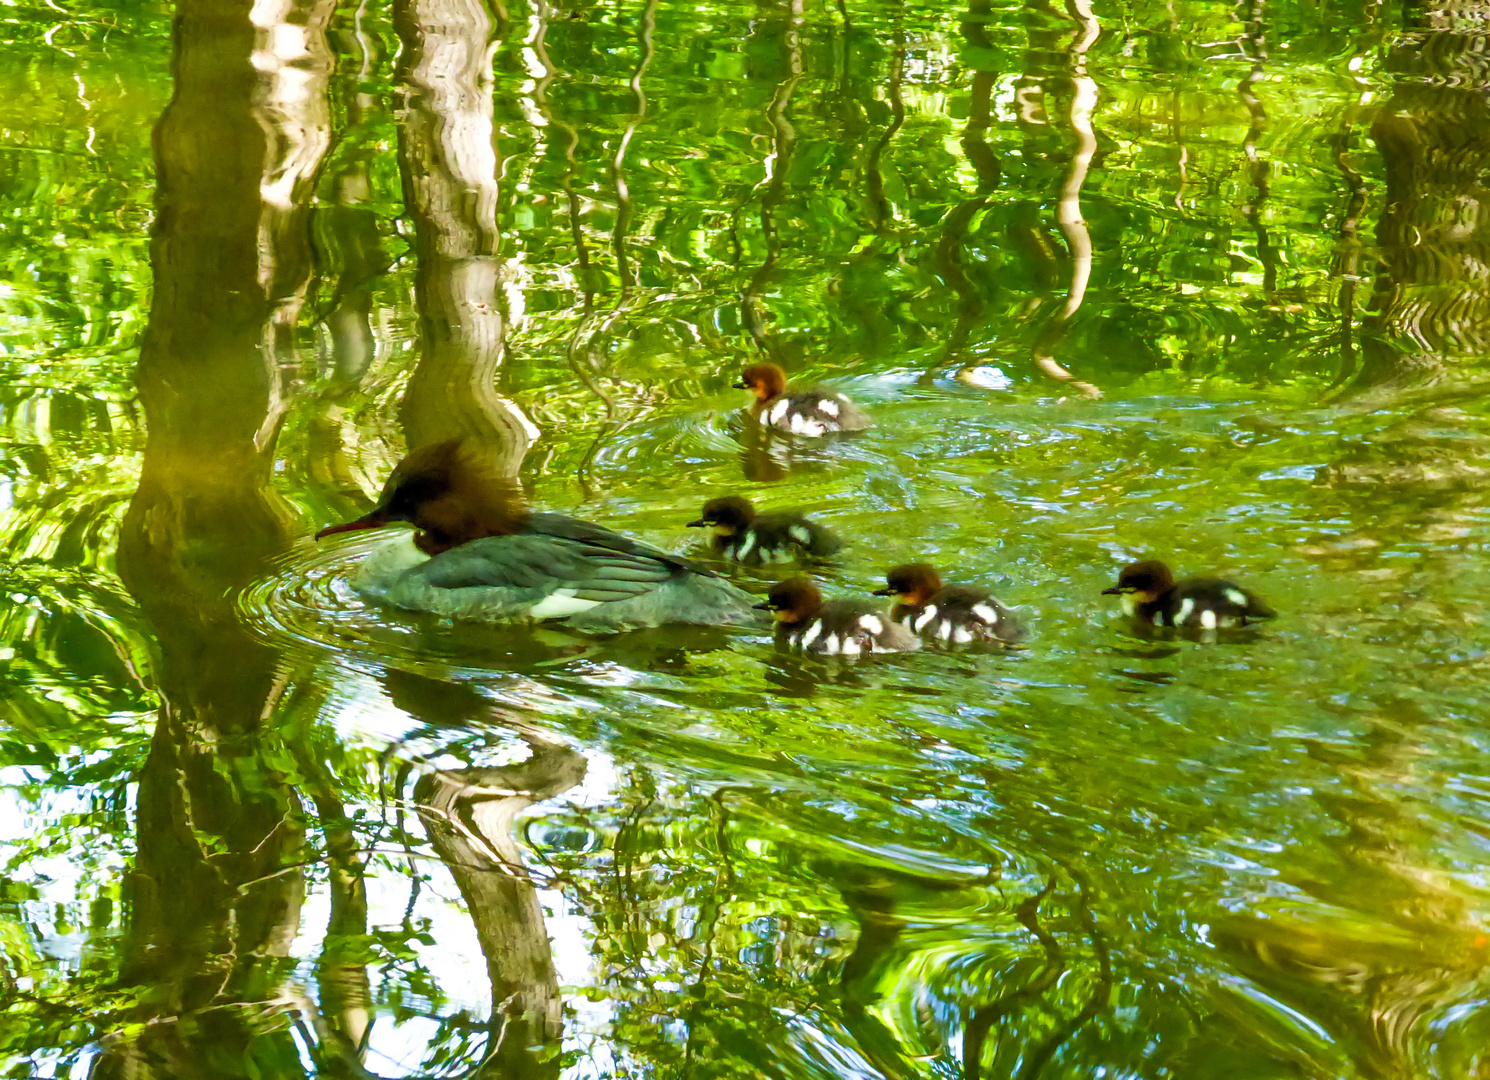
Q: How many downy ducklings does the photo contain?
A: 5